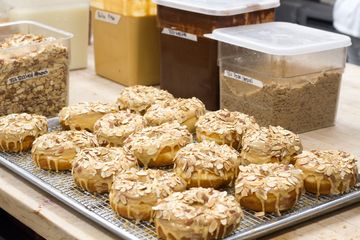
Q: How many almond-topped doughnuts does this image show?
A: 15